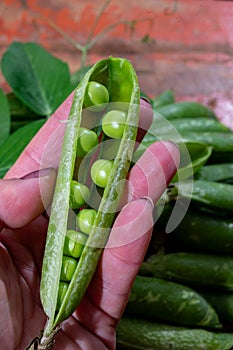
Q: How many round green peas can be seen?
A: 9